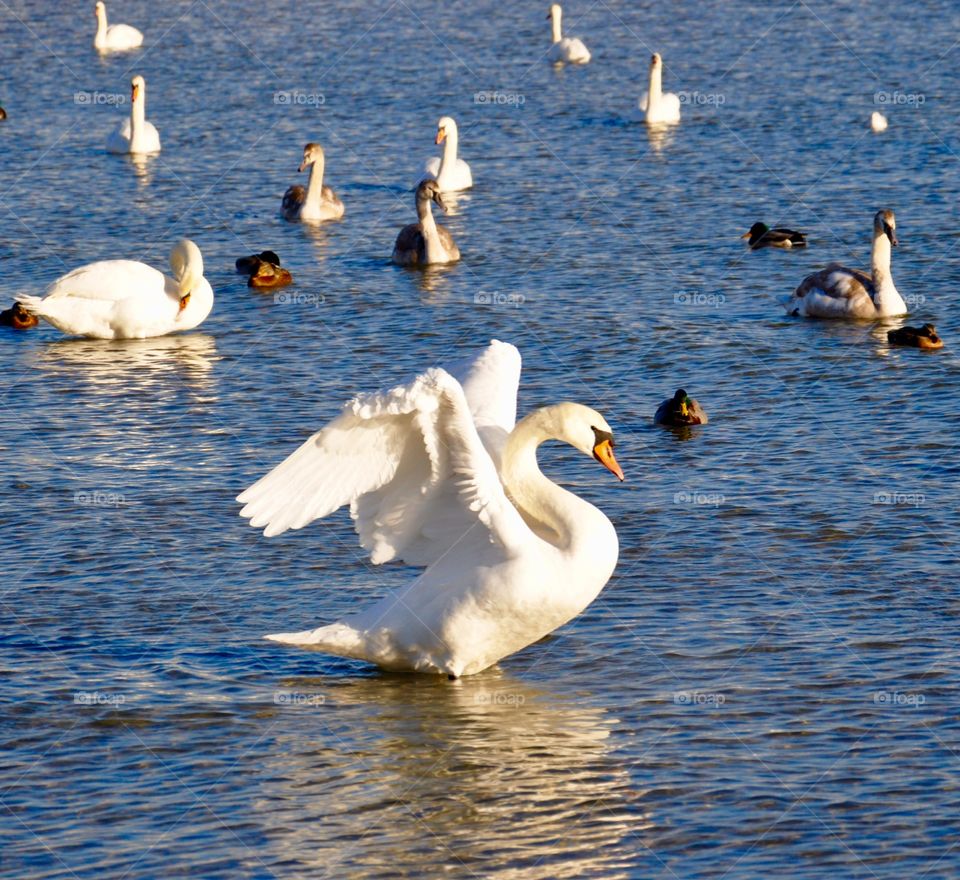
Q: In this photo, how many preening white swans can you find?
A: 1